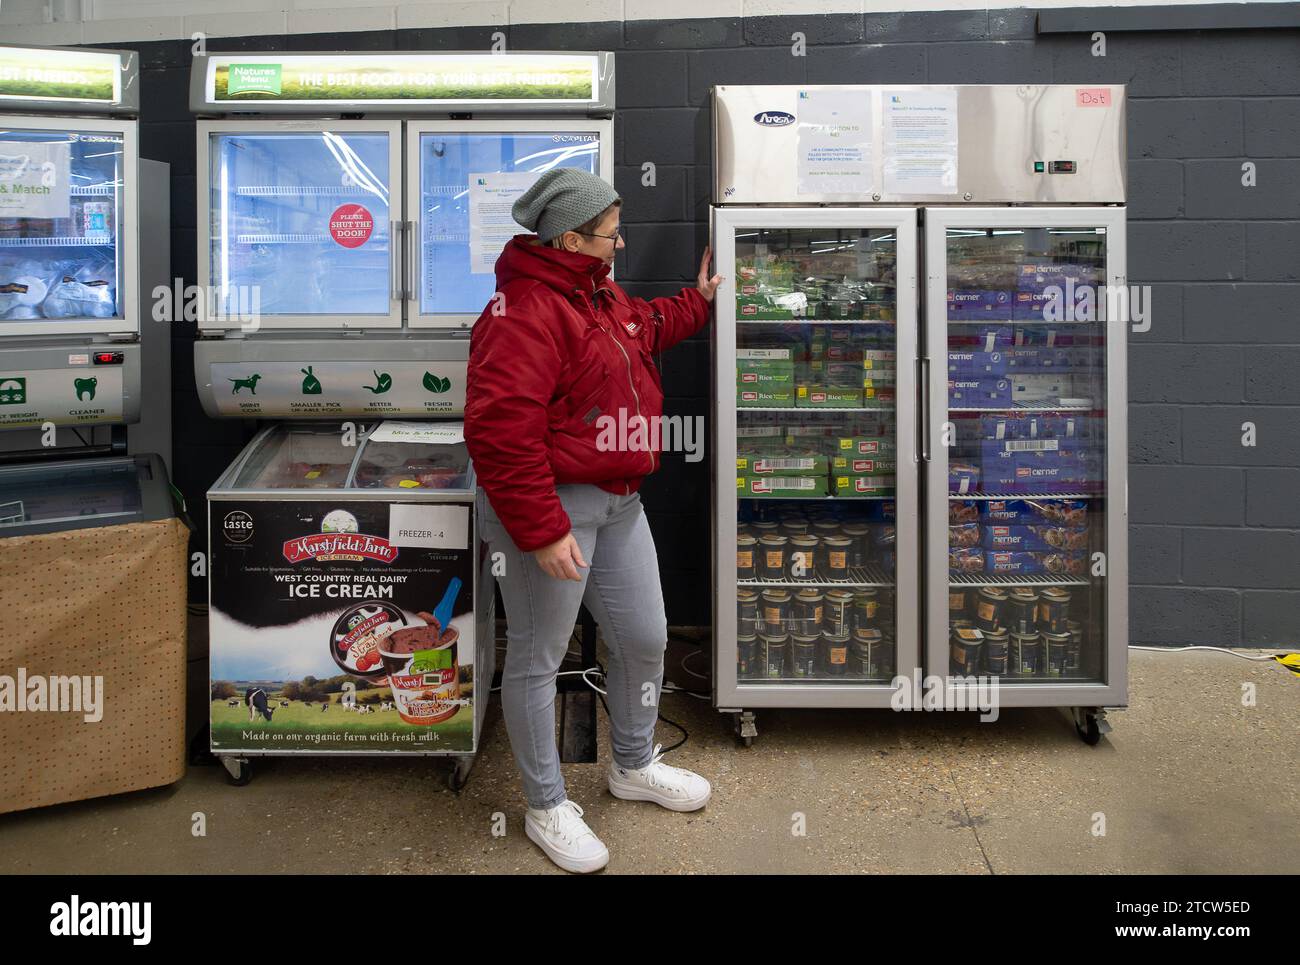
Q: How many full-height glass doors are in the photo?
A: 2